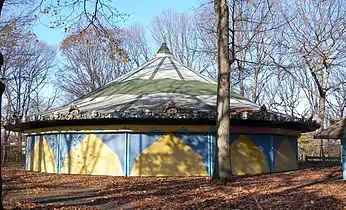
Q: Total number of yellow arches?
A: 5